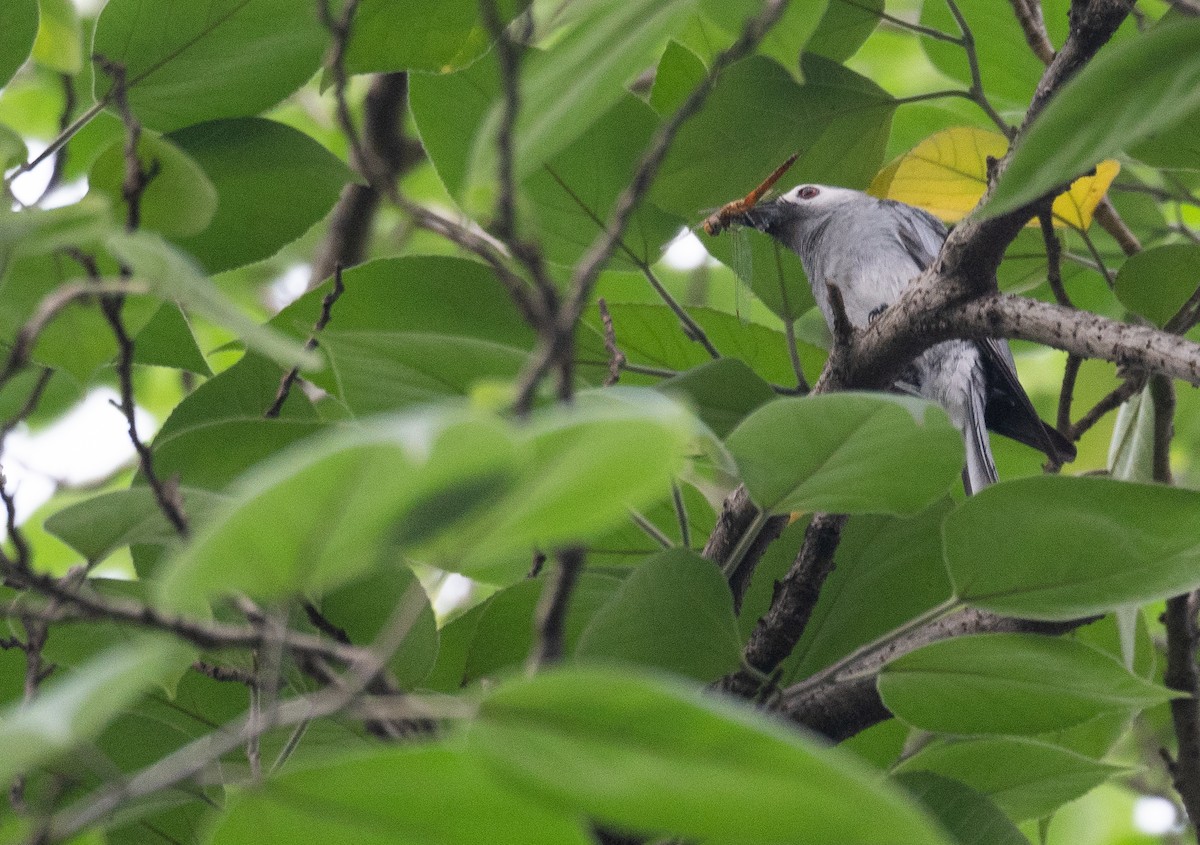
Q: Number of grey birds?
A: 1